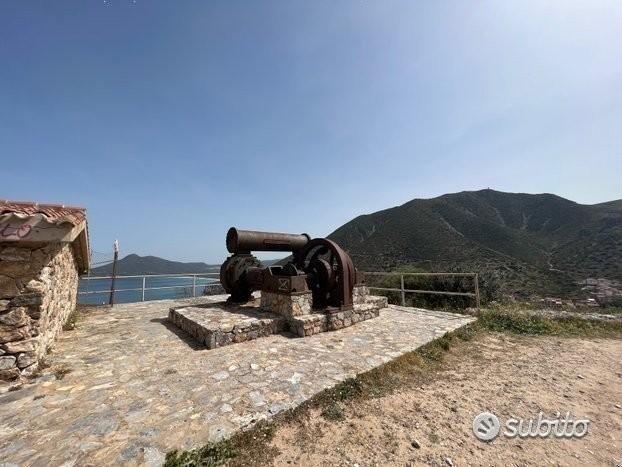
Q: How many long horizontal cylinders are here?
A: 1